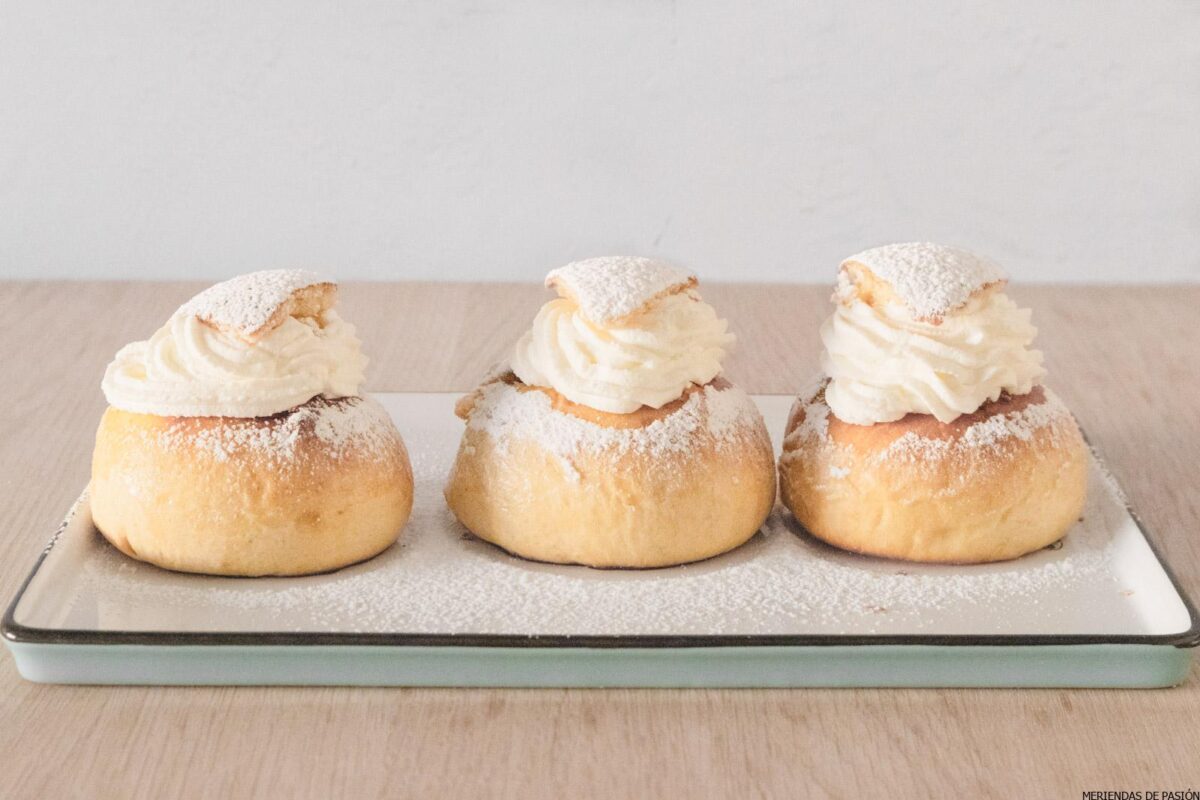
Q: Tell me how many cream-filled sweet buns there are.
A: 3